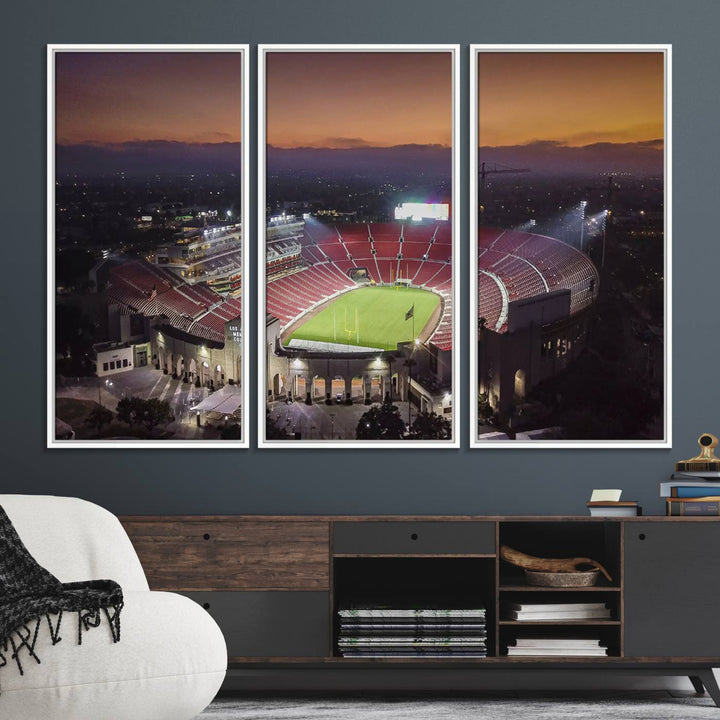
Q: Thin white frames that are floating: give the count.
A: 3